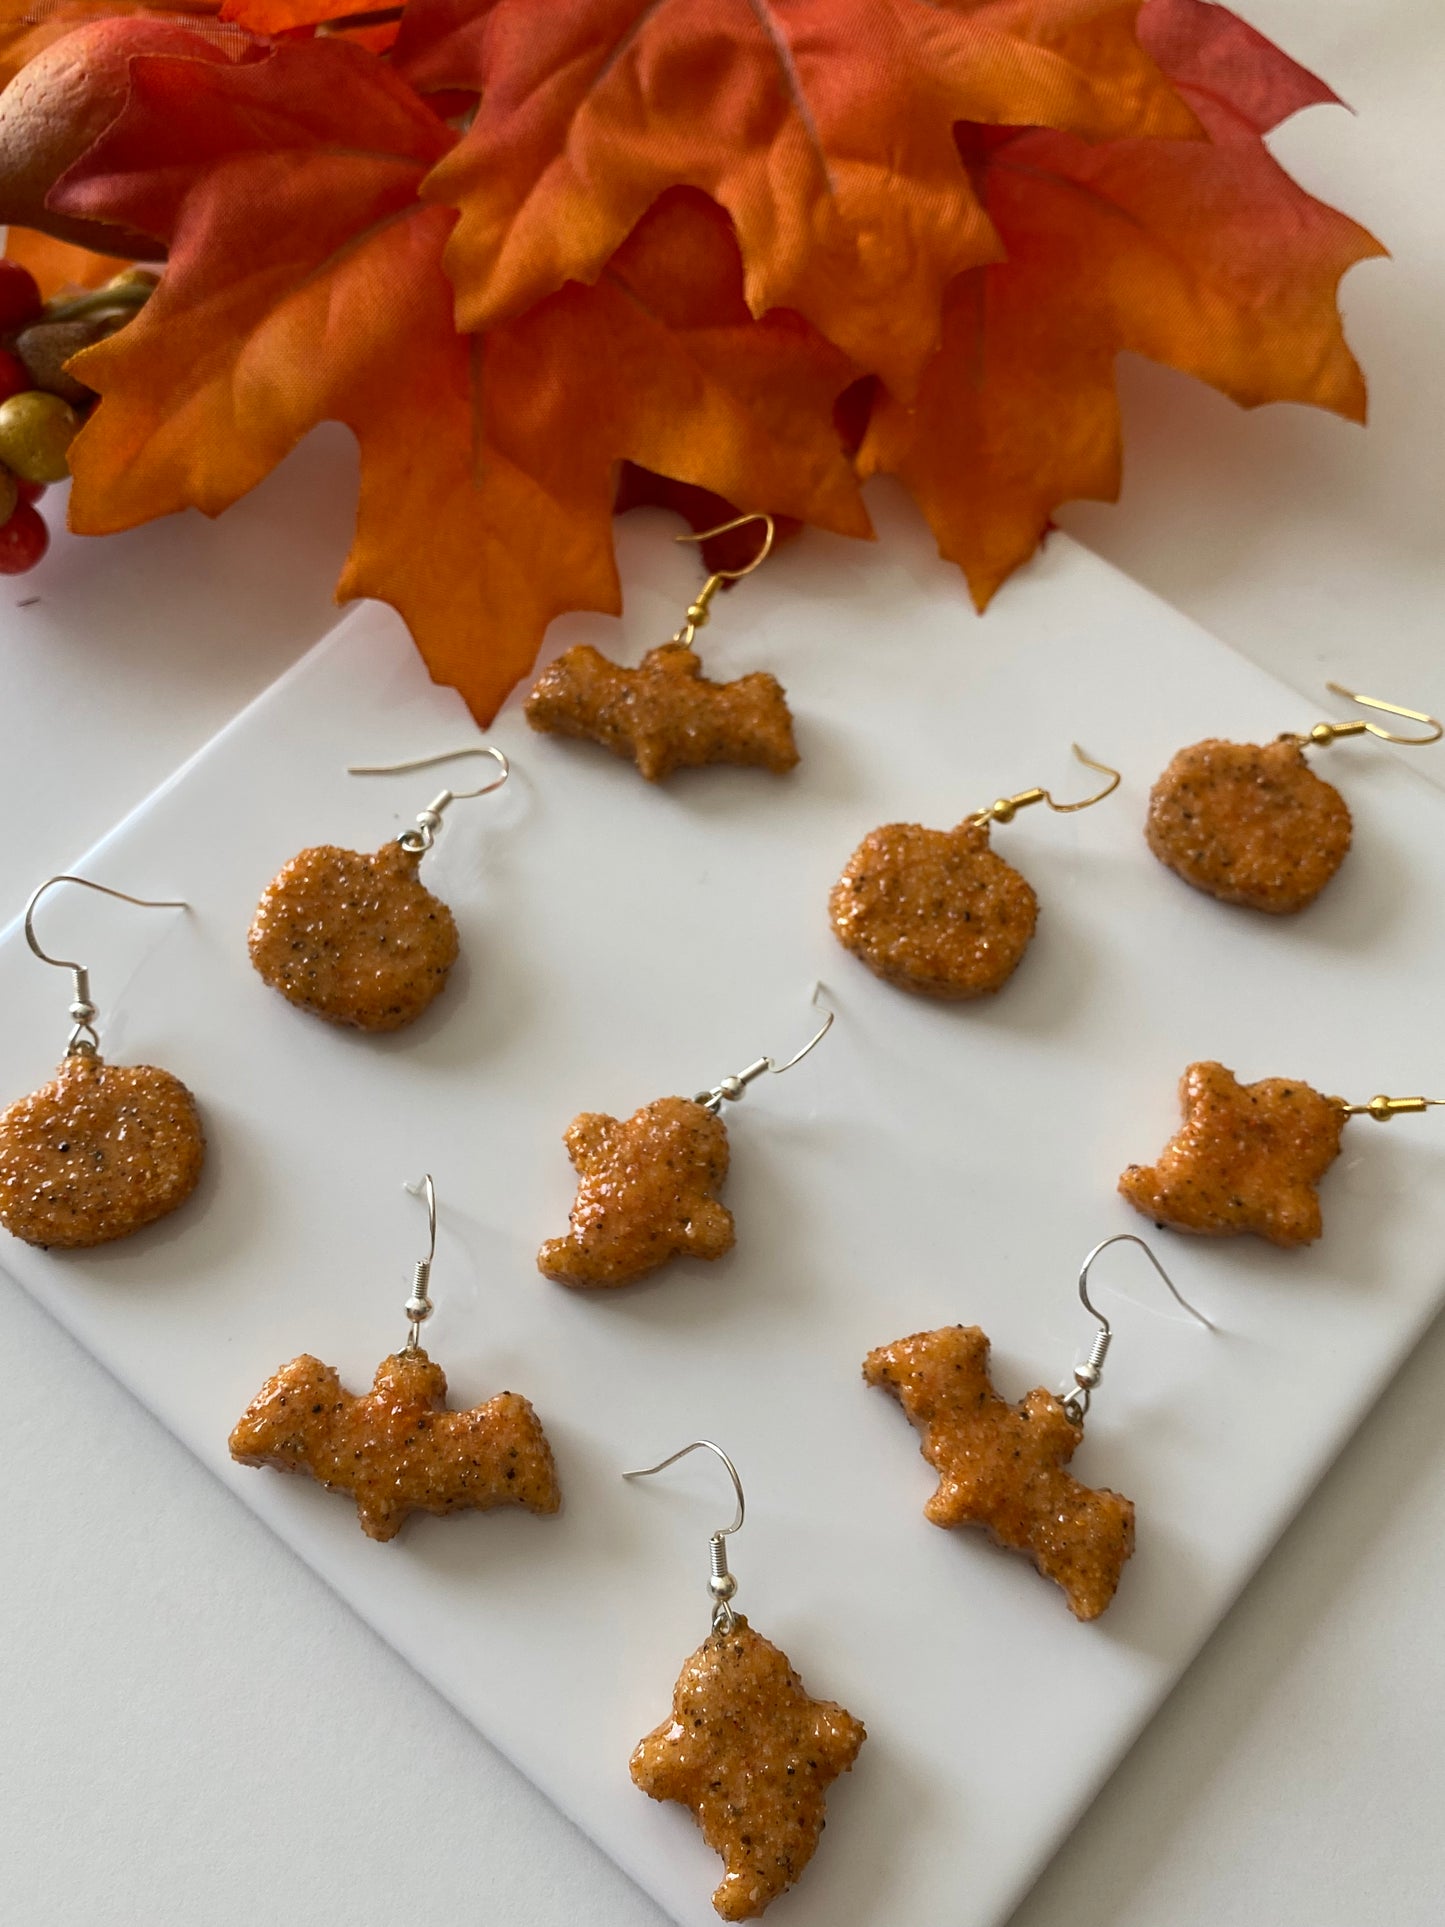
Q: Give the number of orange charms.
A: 10